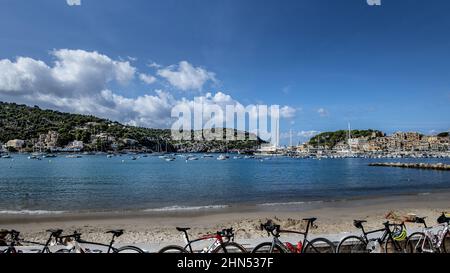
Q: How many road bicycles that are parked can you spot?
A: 6